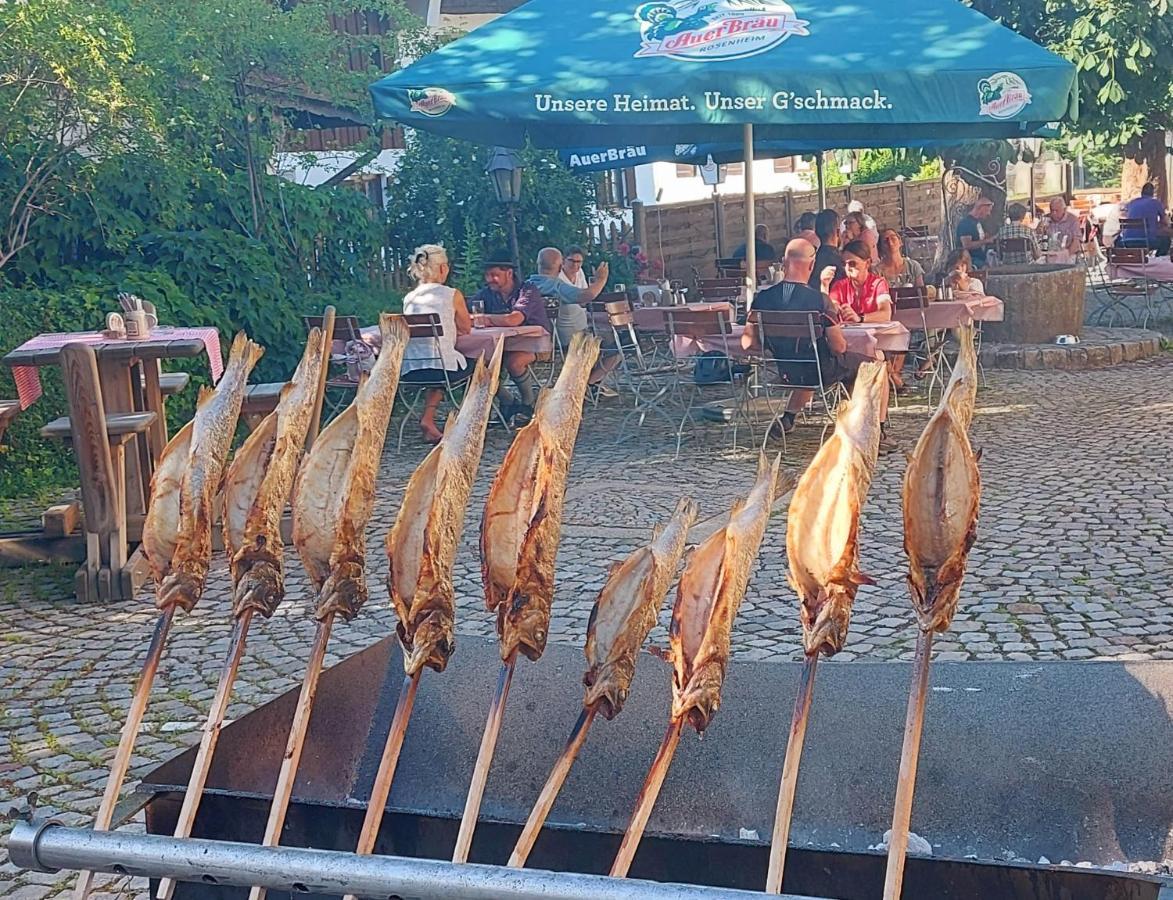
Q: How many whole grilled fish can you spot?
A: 9